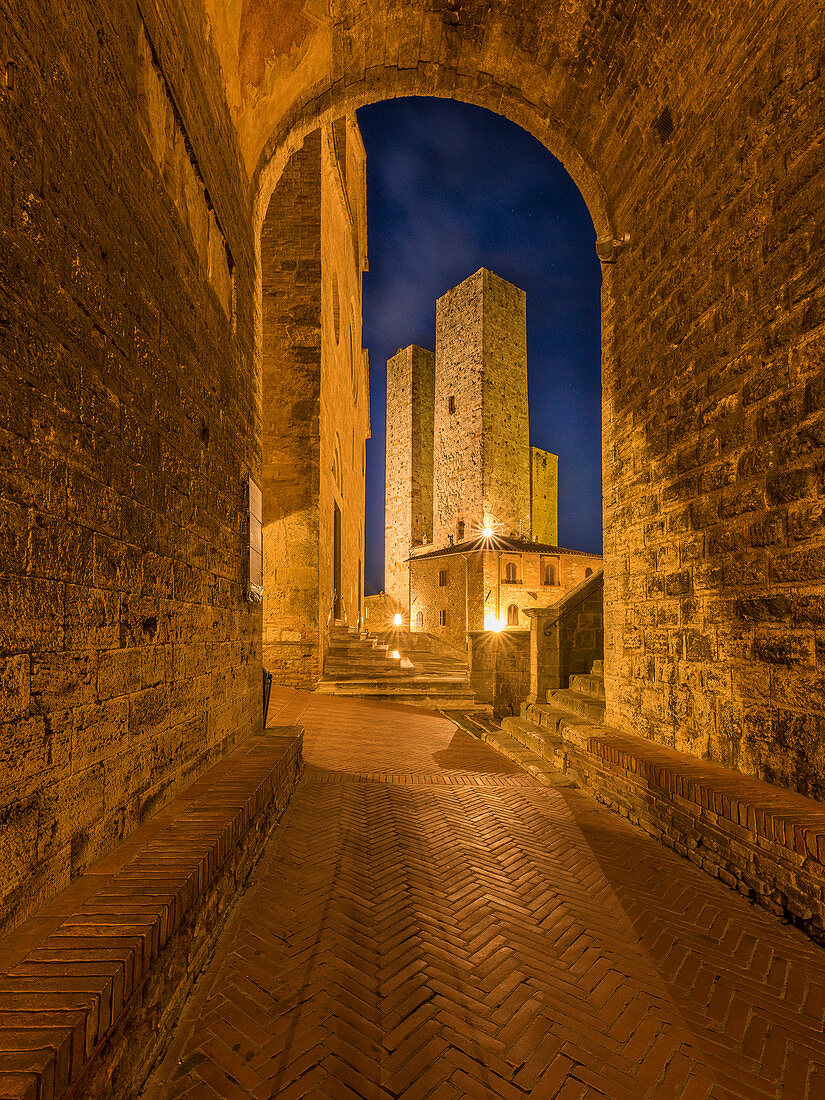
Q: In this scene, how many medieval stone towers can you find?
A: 3